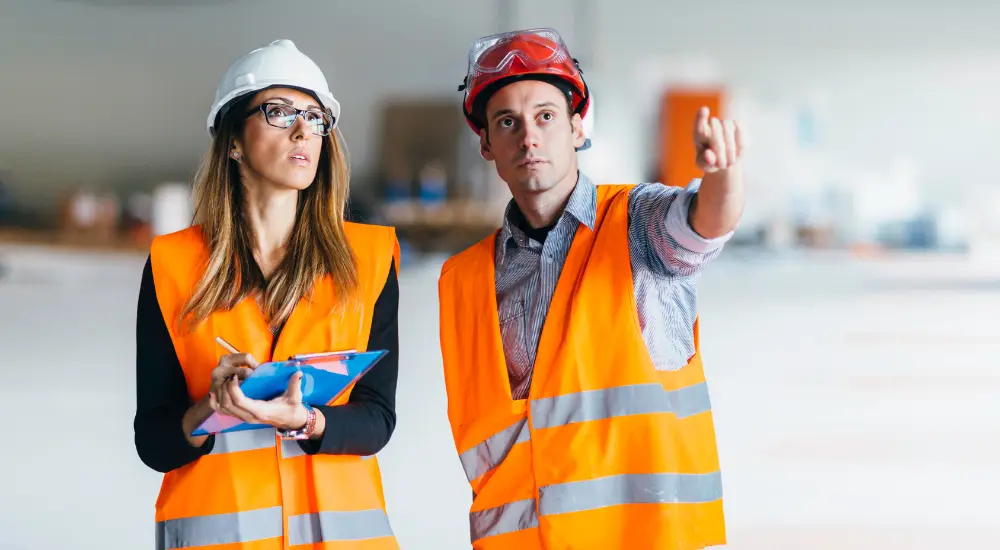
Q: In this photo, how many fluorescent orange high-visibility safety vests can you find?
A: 2